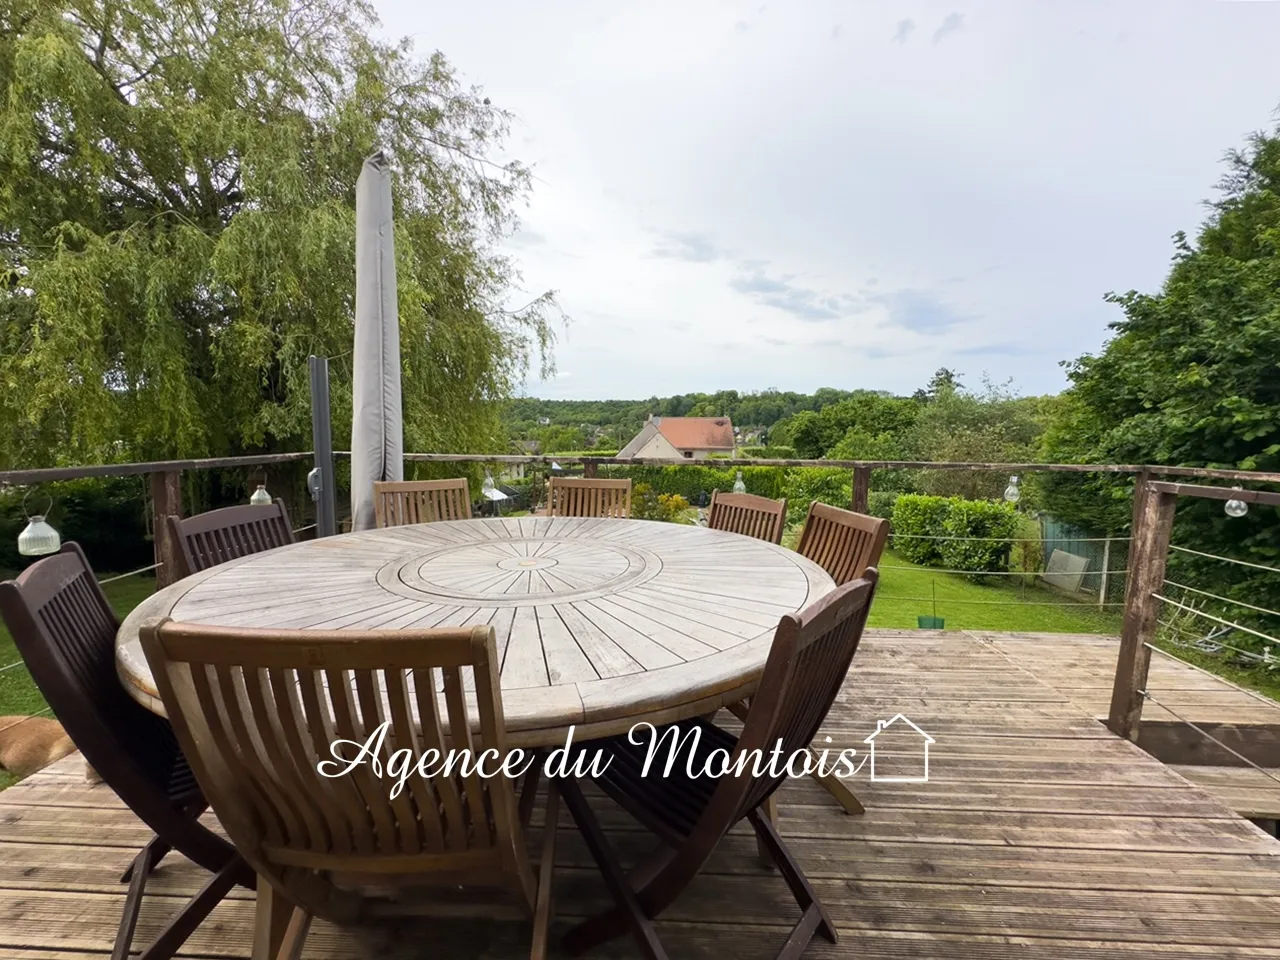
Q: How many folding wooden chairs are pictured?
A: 8